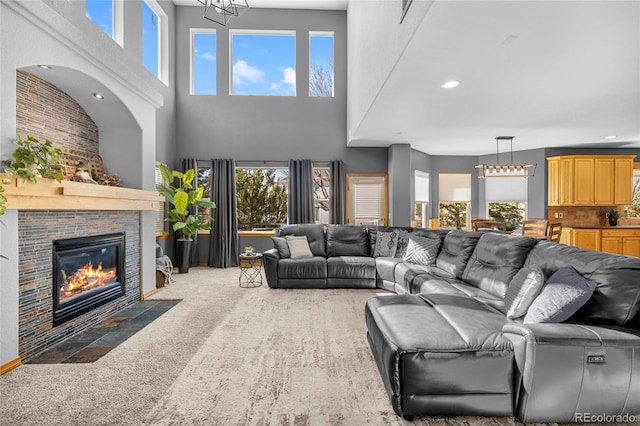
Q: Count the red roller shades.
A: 0